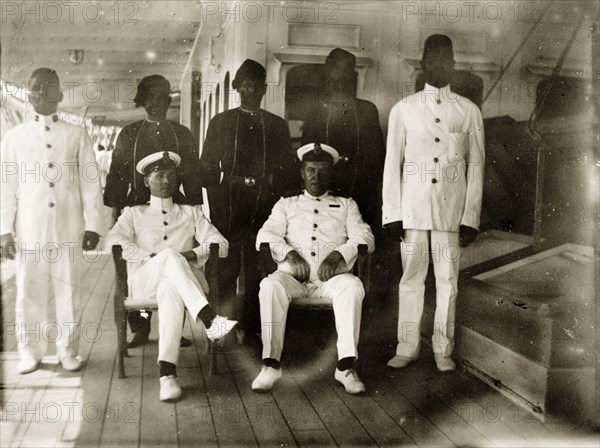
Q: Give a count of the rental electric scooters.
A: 0